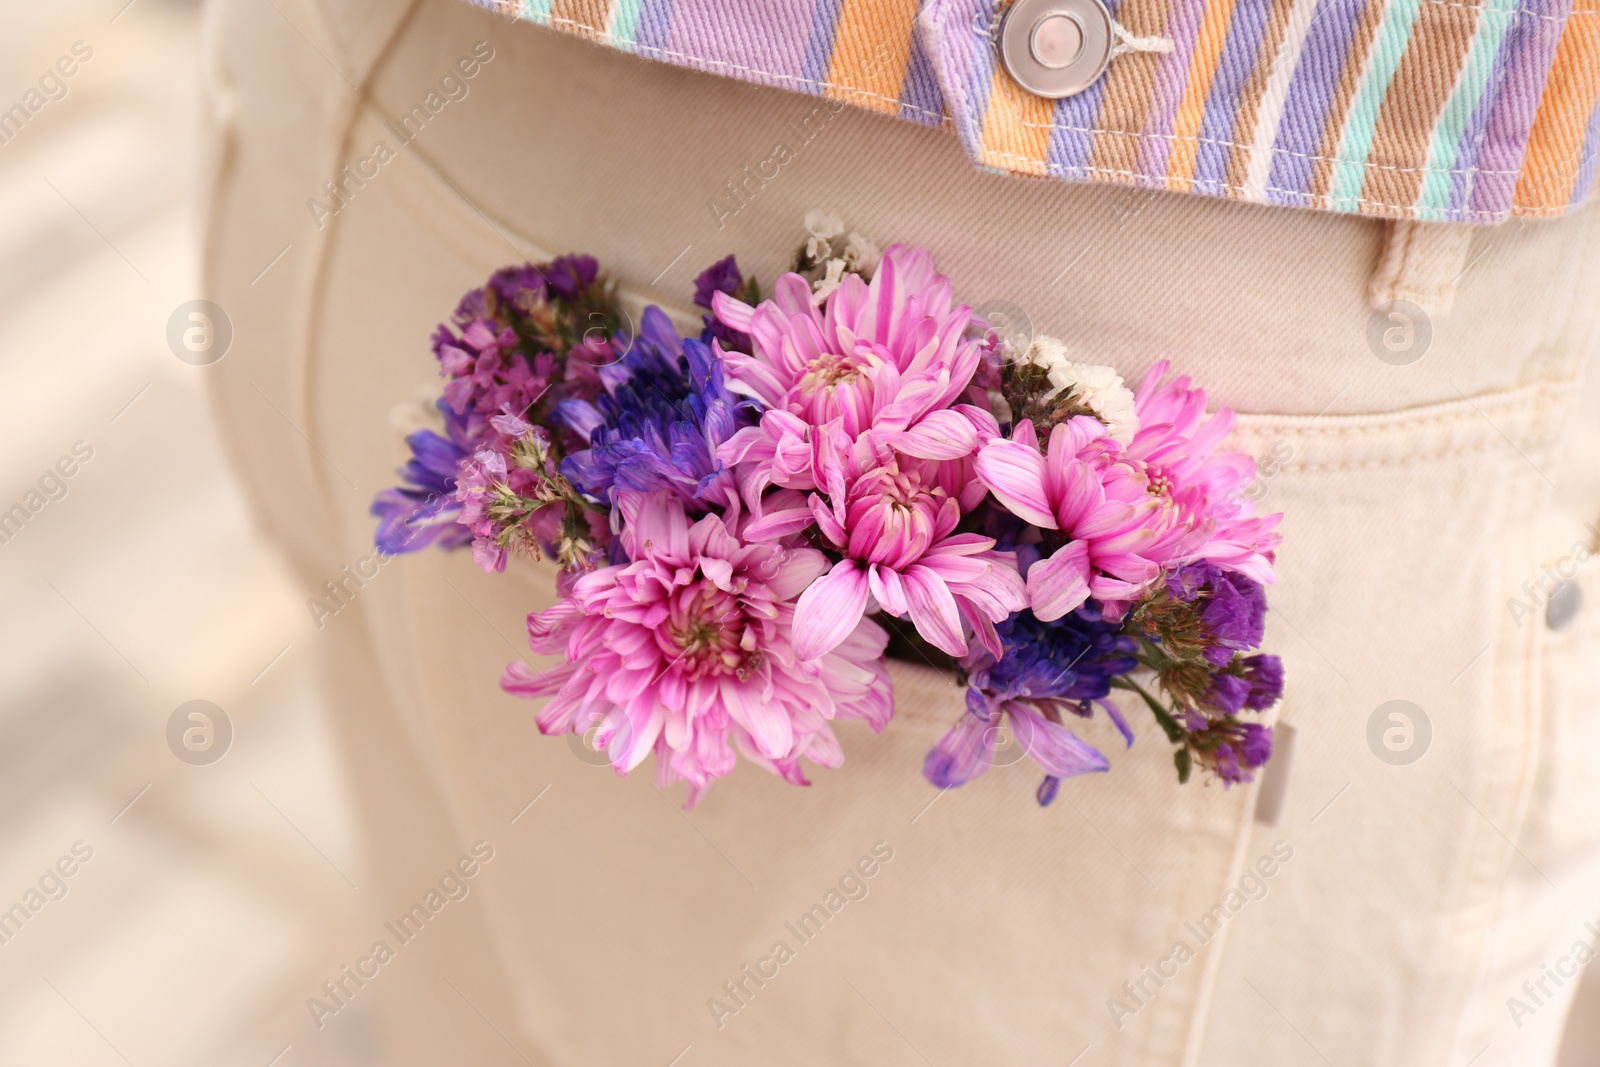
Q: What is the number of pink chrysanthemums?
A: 4